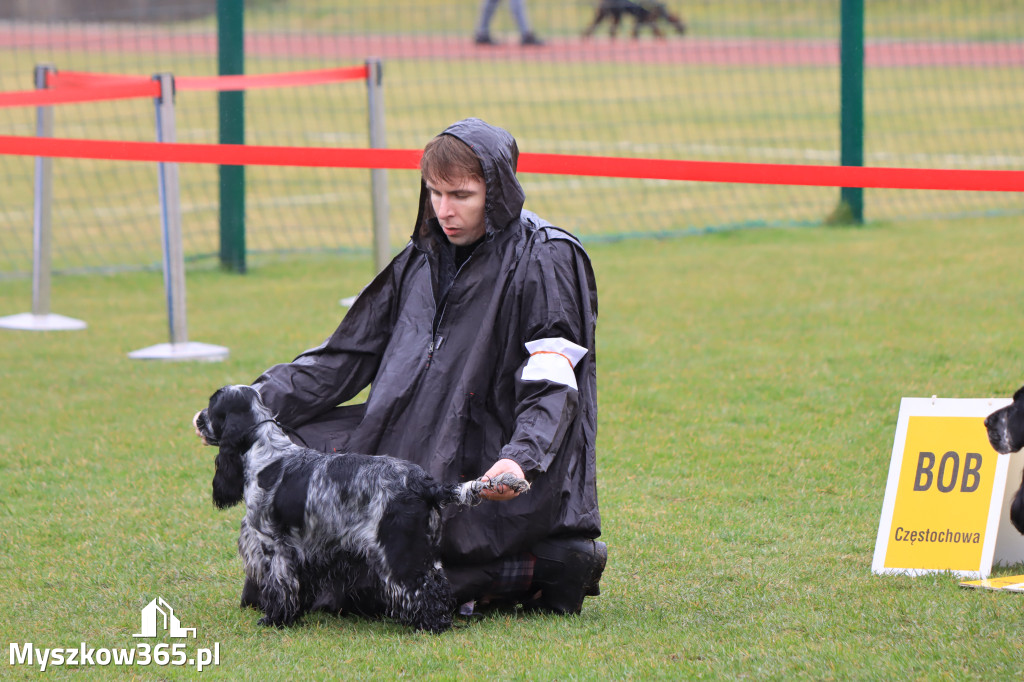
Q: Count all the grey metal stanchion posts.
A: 3